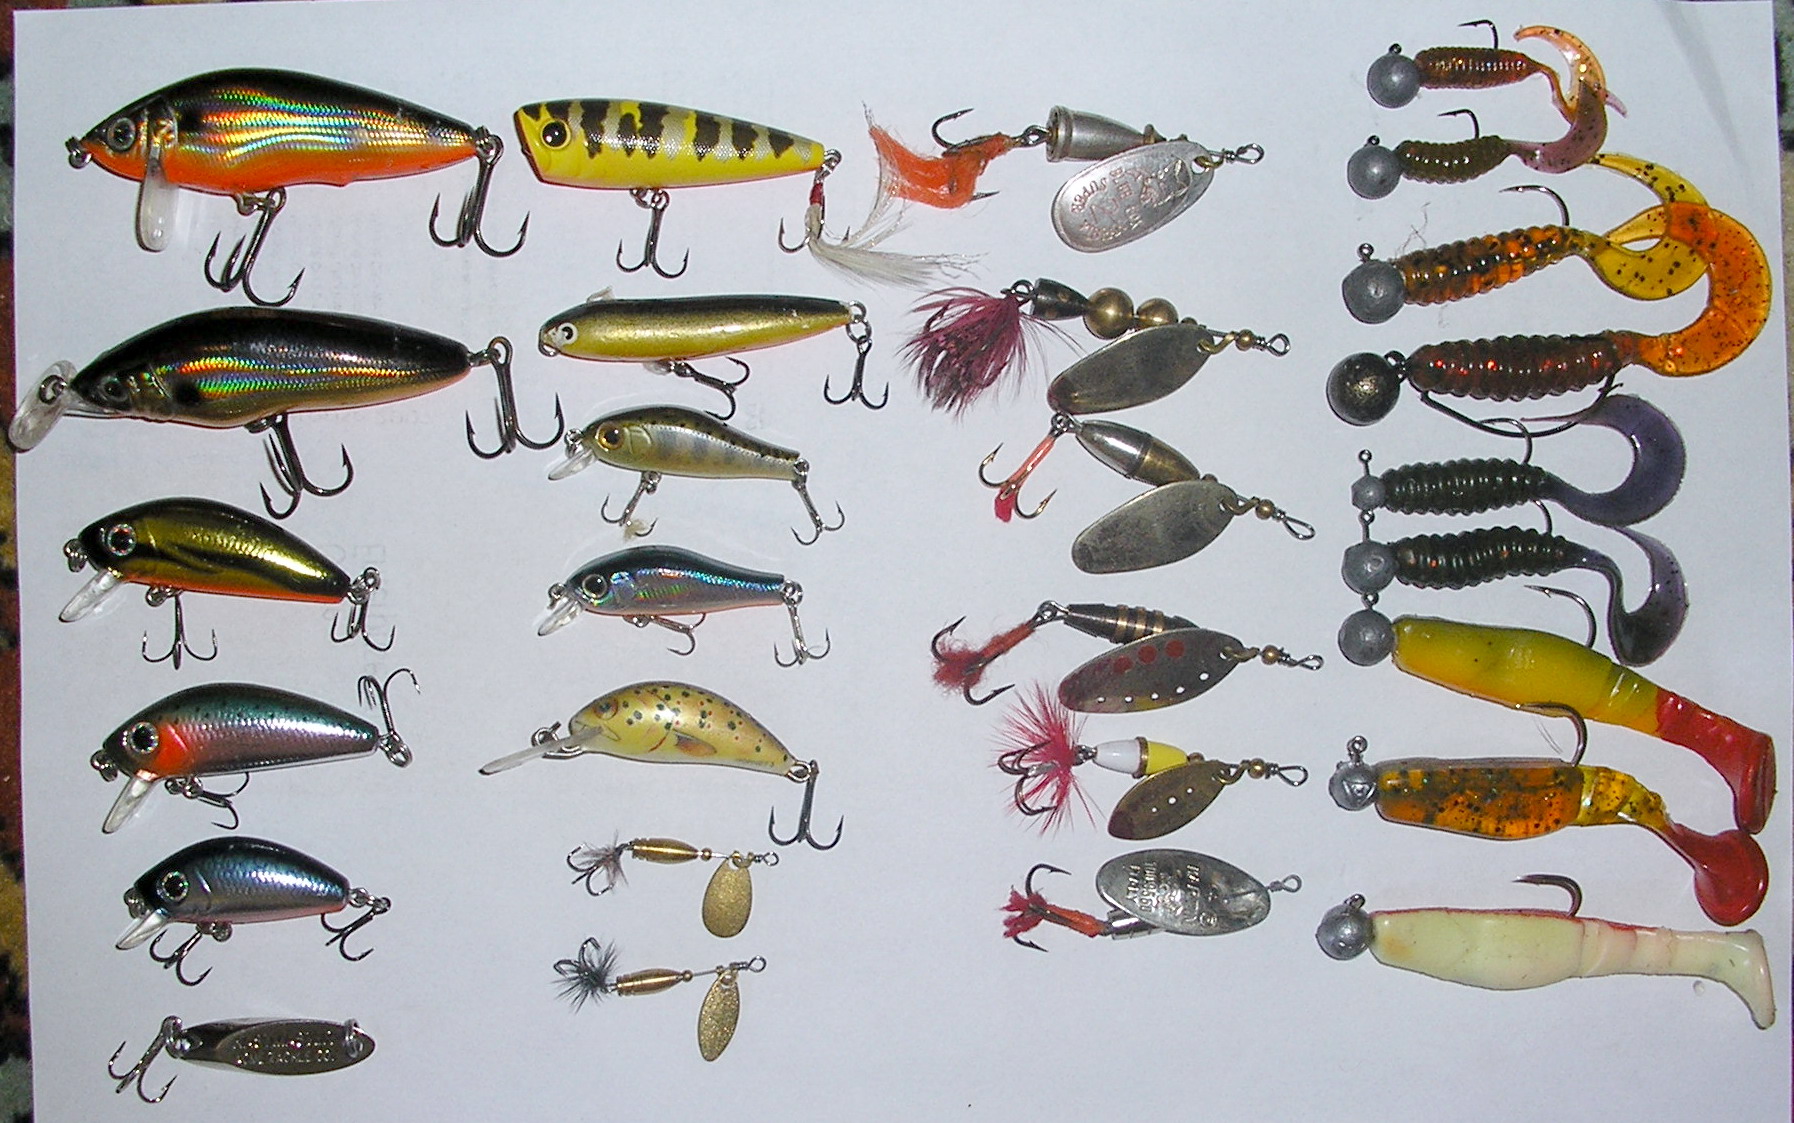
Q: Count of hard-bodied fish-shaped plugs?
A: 10